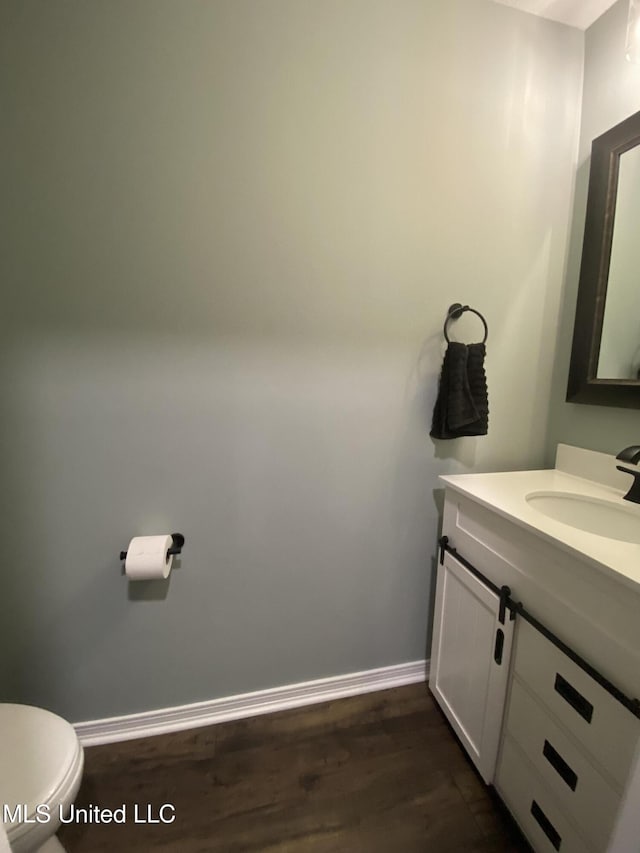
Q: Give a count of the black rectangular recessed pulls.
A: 3